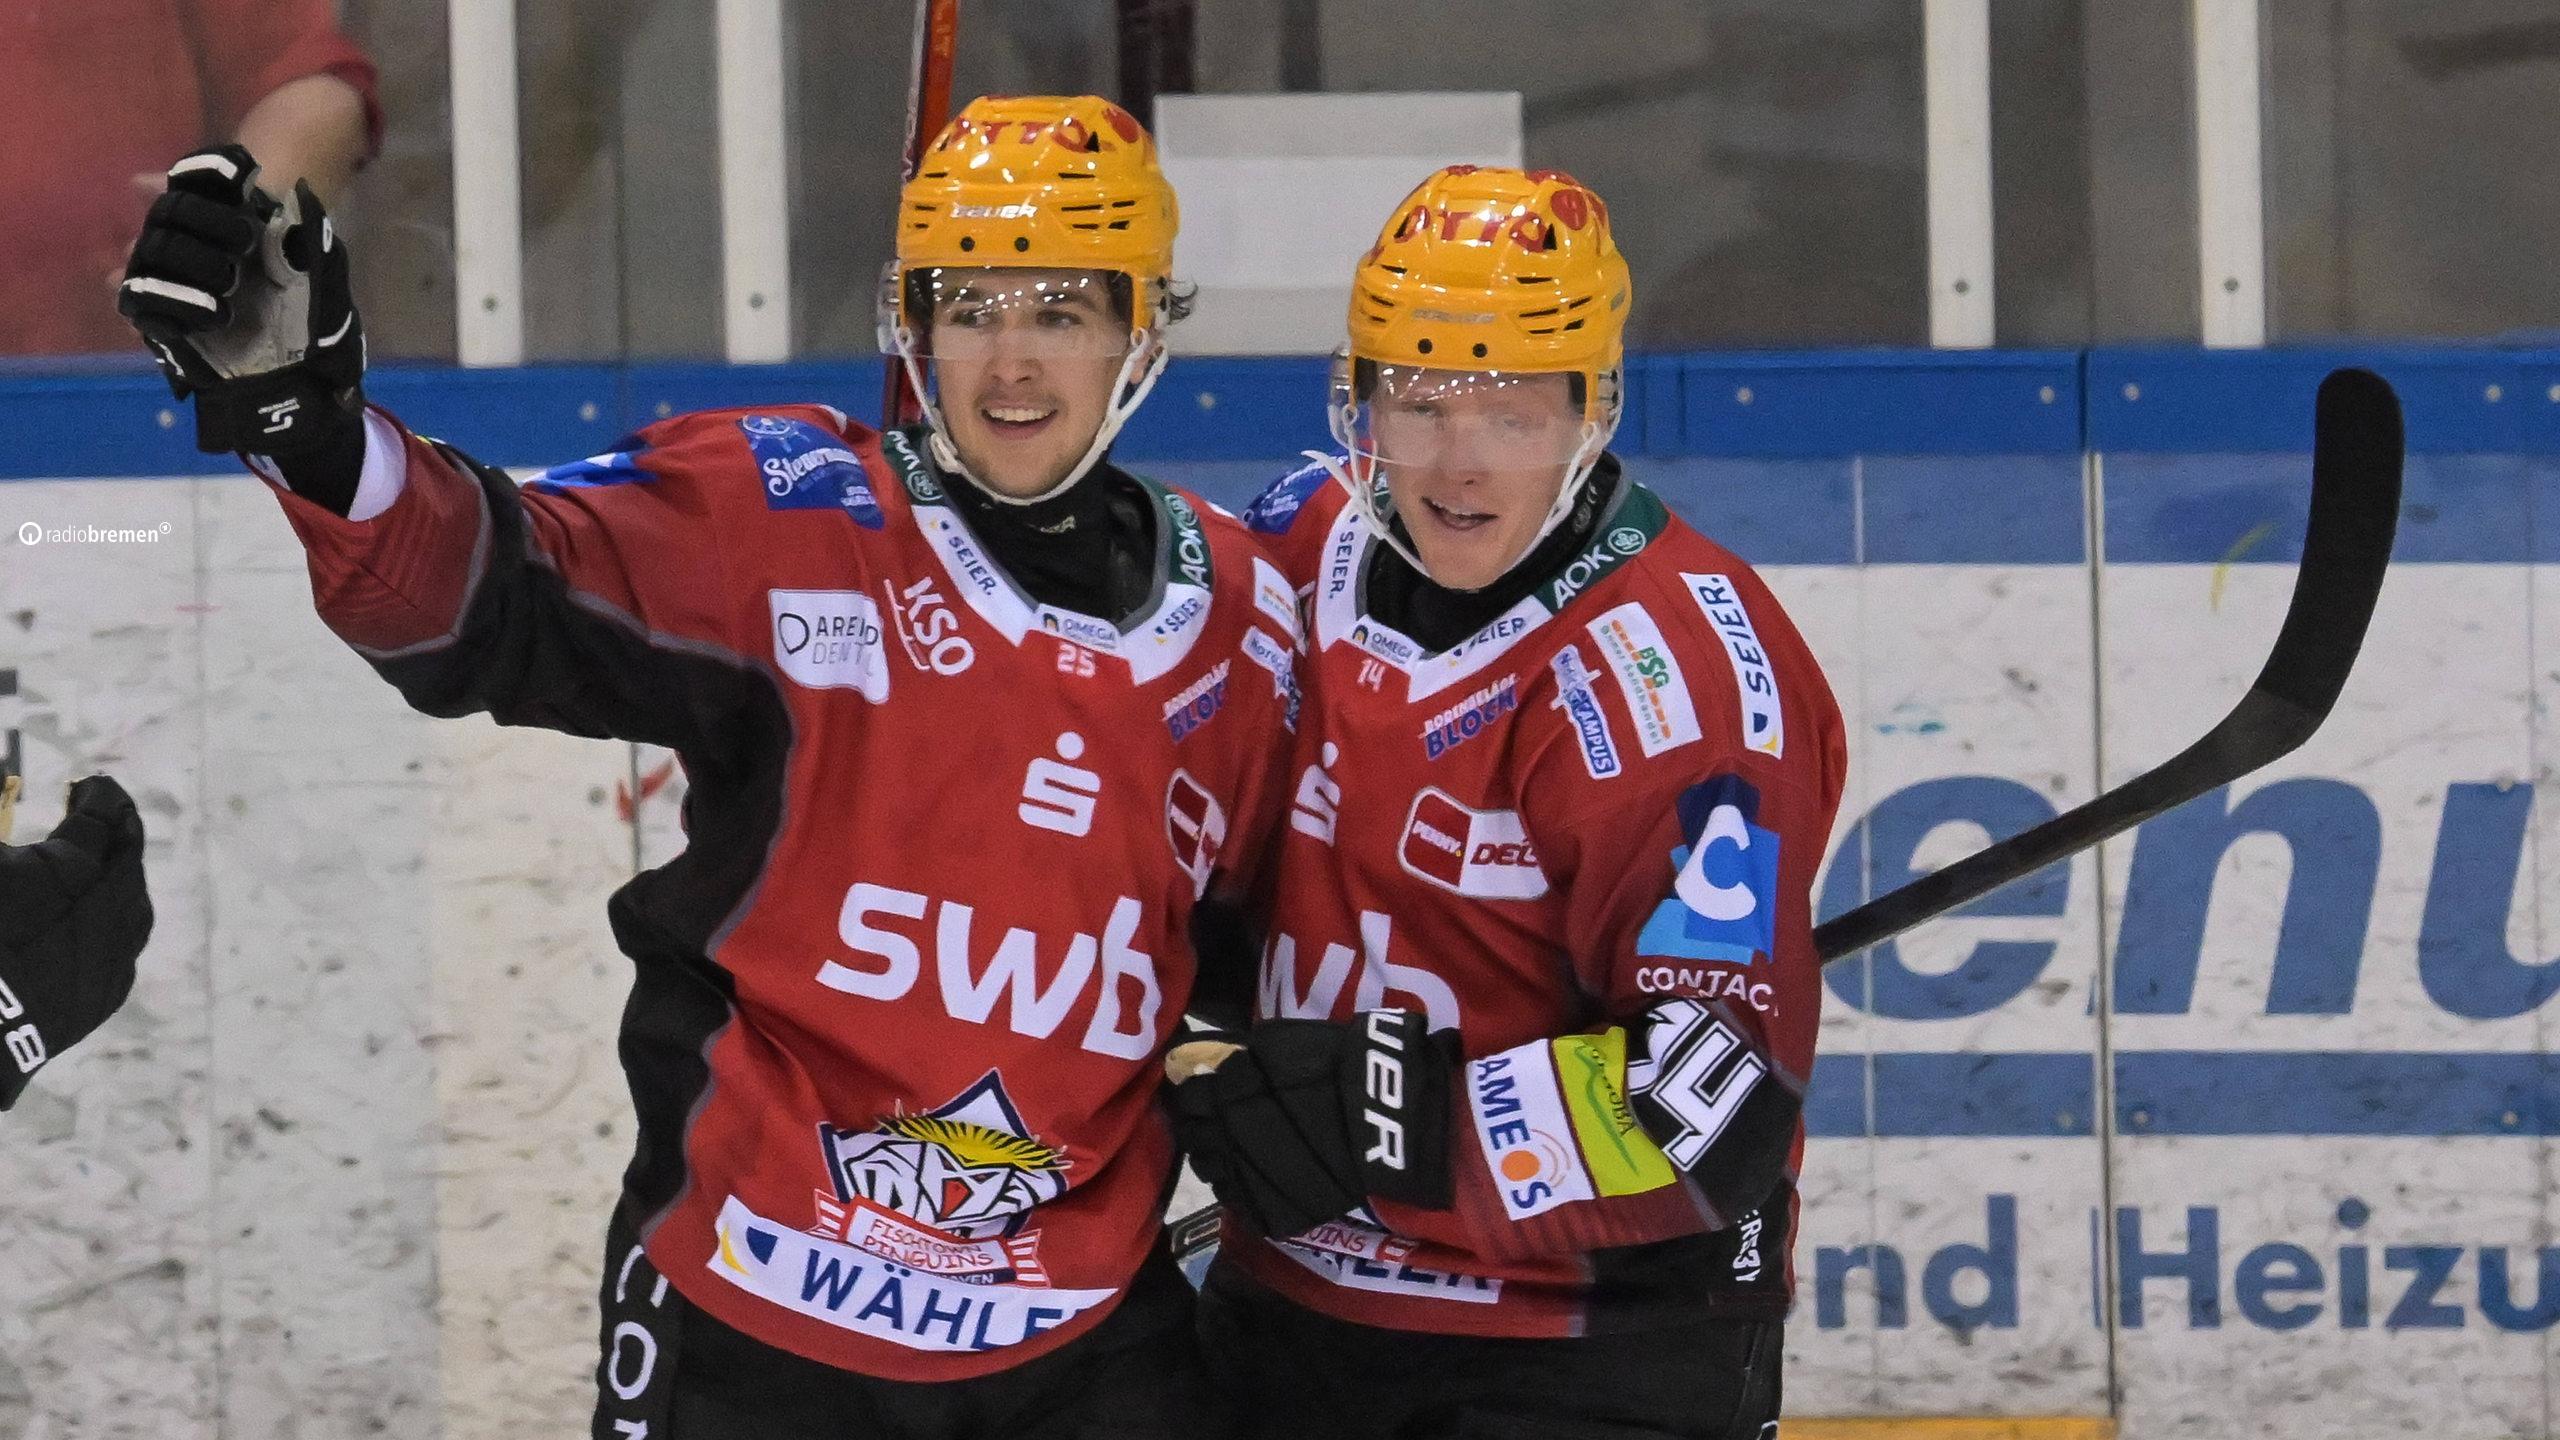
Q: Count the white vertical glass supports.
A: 4